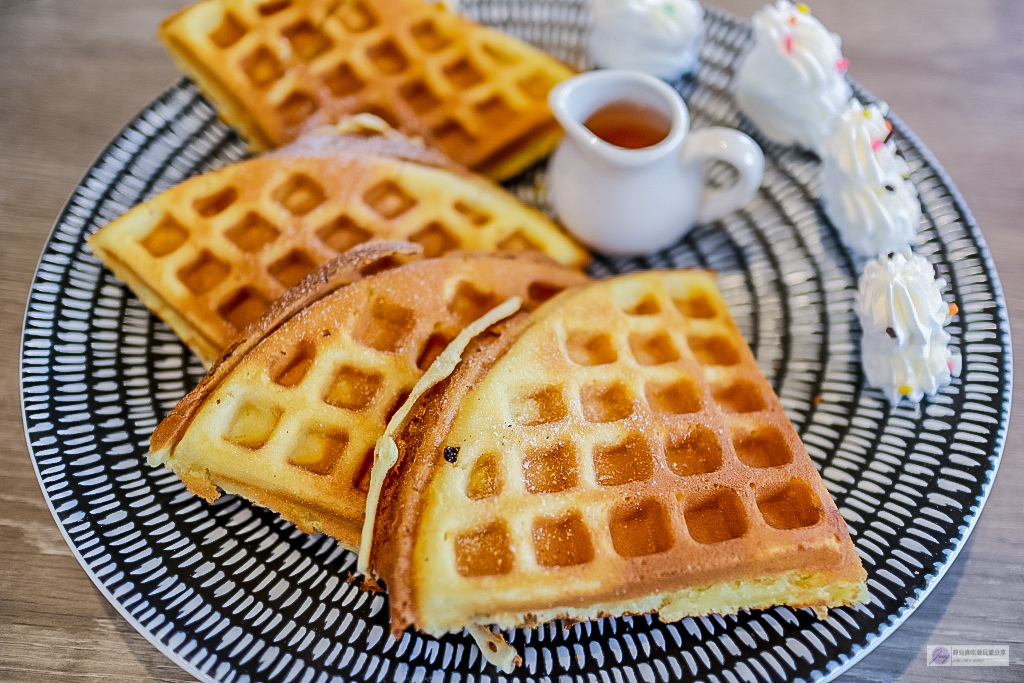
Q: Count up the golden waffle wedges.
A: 4